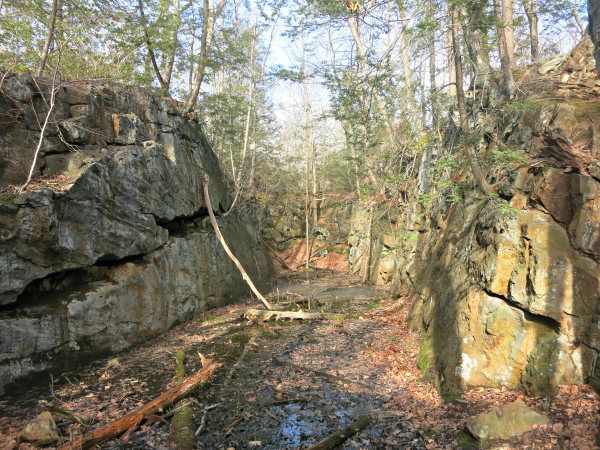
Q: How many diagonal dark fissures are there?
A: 2